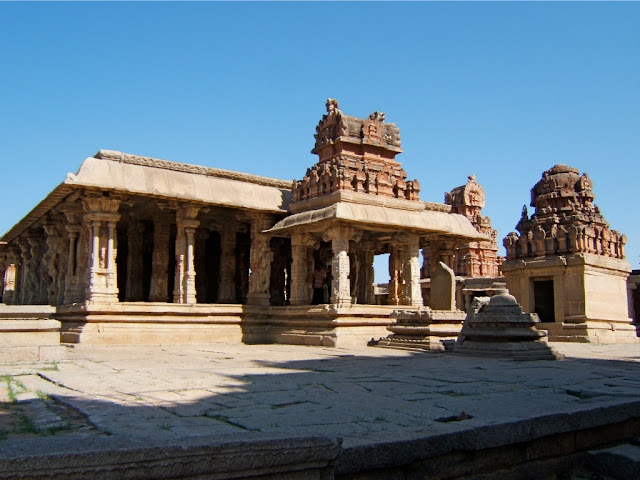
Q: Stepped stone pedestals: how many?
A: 2